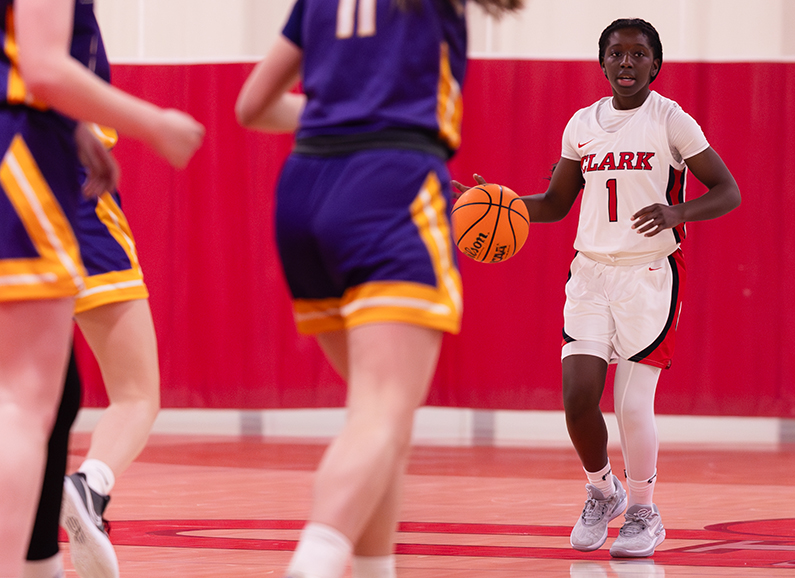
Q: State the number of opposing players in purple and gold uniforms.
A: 3